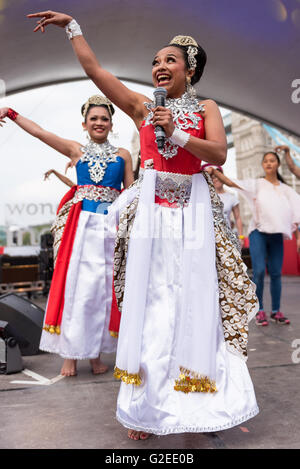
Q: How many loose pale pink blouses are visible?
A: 1